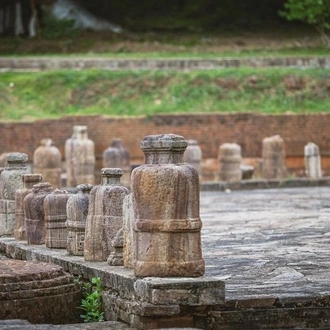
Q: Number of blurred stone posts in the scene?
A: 7